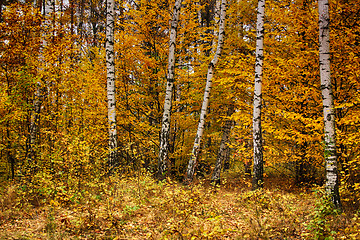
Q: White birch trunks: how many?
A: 5